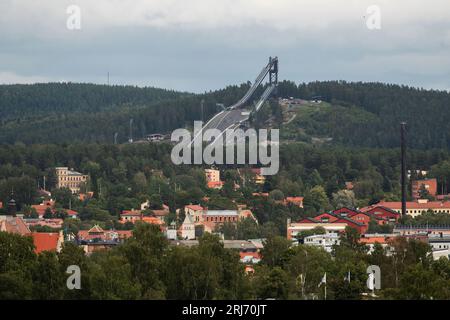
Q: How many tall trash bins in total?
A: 0